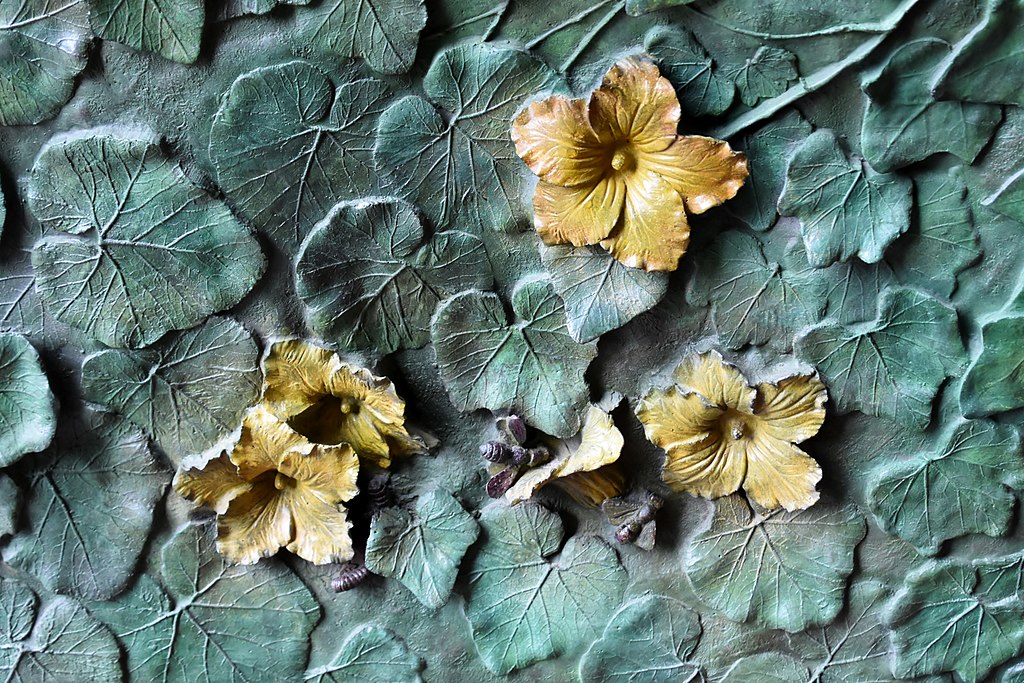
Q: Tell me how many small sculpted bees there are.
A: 2